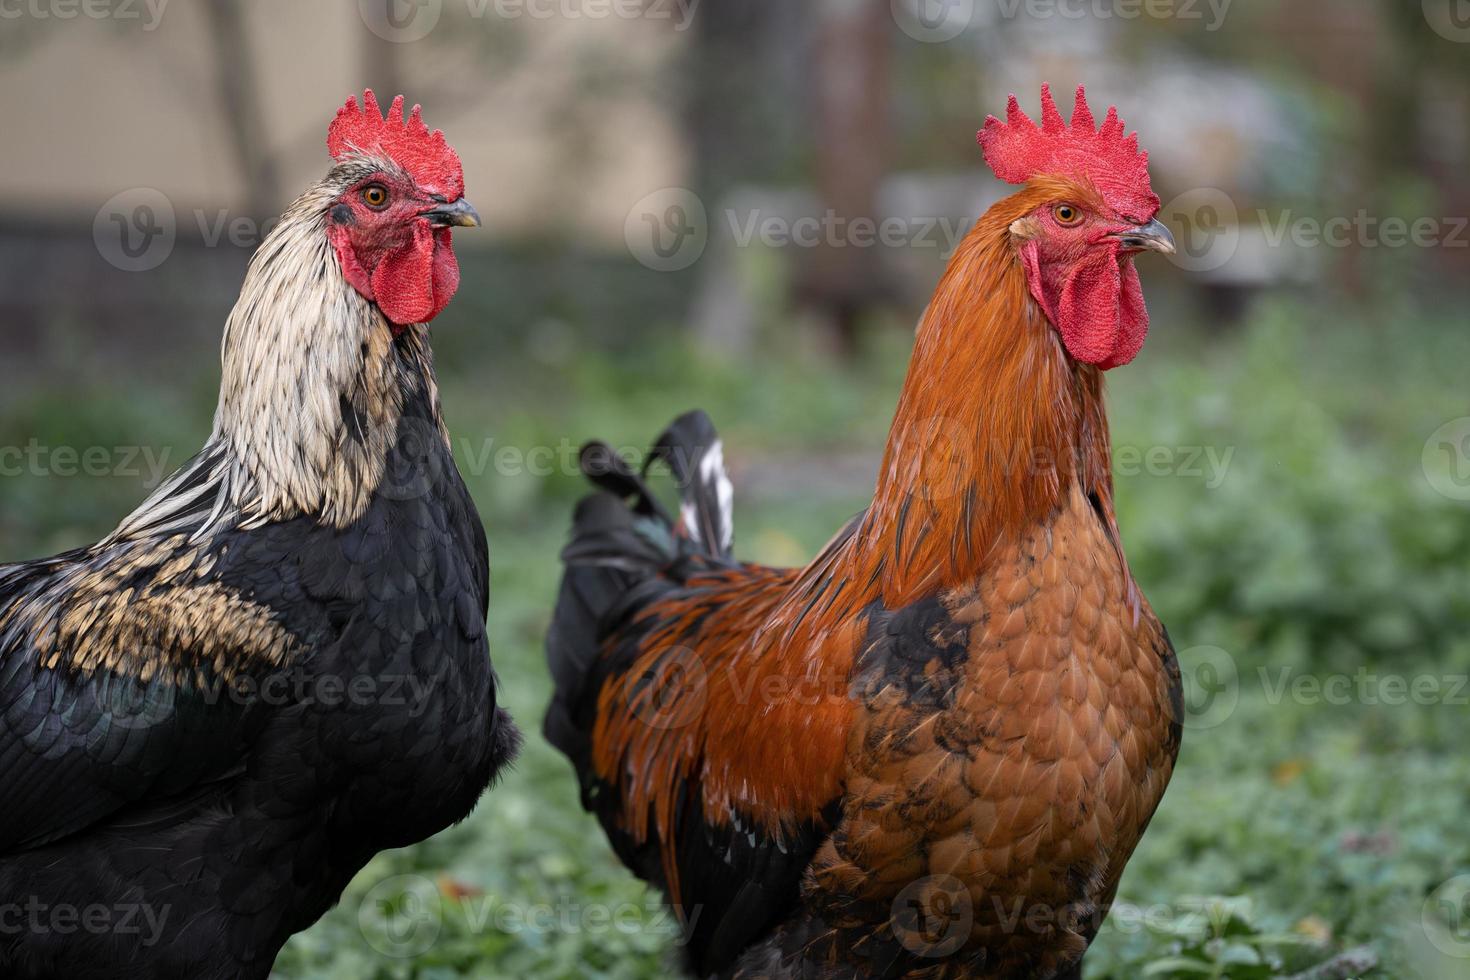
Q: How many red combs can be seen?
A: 2